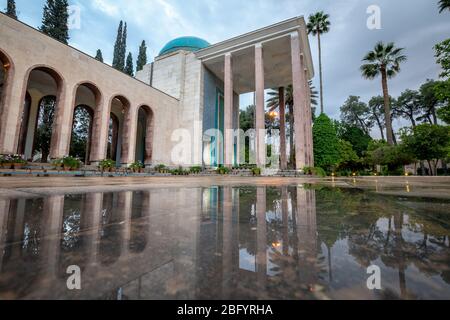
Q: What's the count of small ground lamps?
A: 4